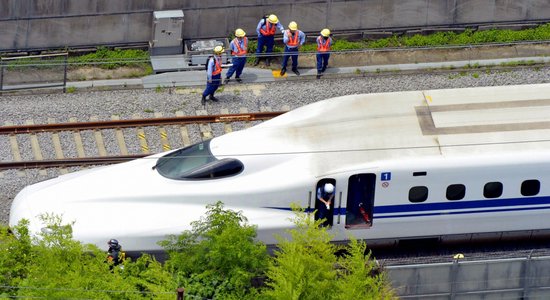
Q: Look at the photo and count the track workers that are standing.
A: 5